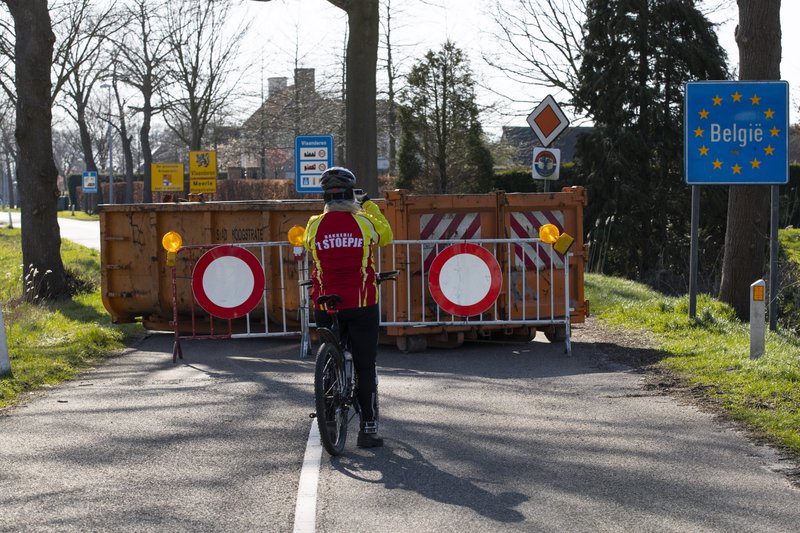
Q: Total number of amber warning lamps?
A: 3